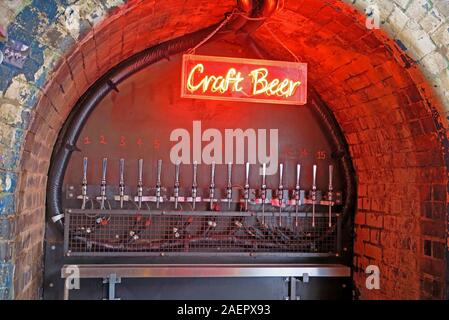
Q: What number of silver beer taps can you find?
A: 15